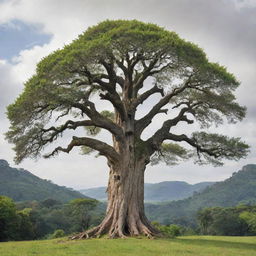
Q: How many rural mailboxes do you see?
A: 0